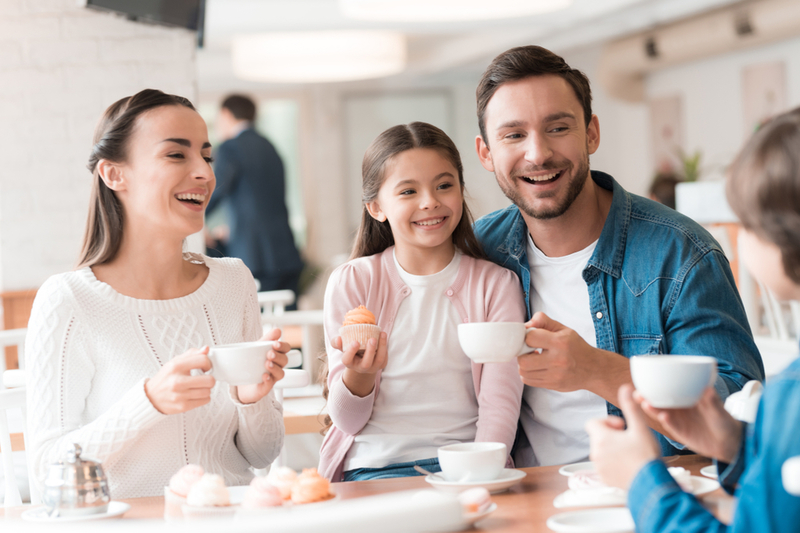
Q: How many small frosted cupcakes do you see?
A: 6